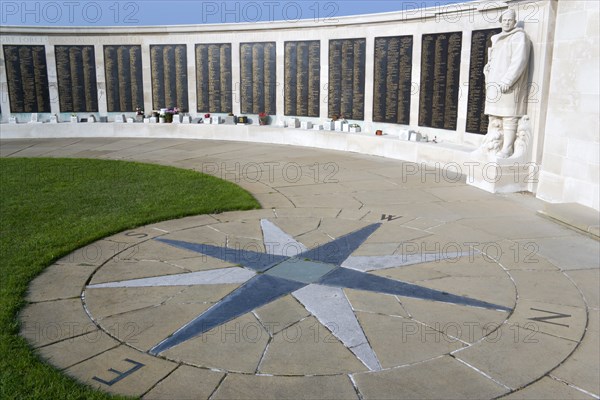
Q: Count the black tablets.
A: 11